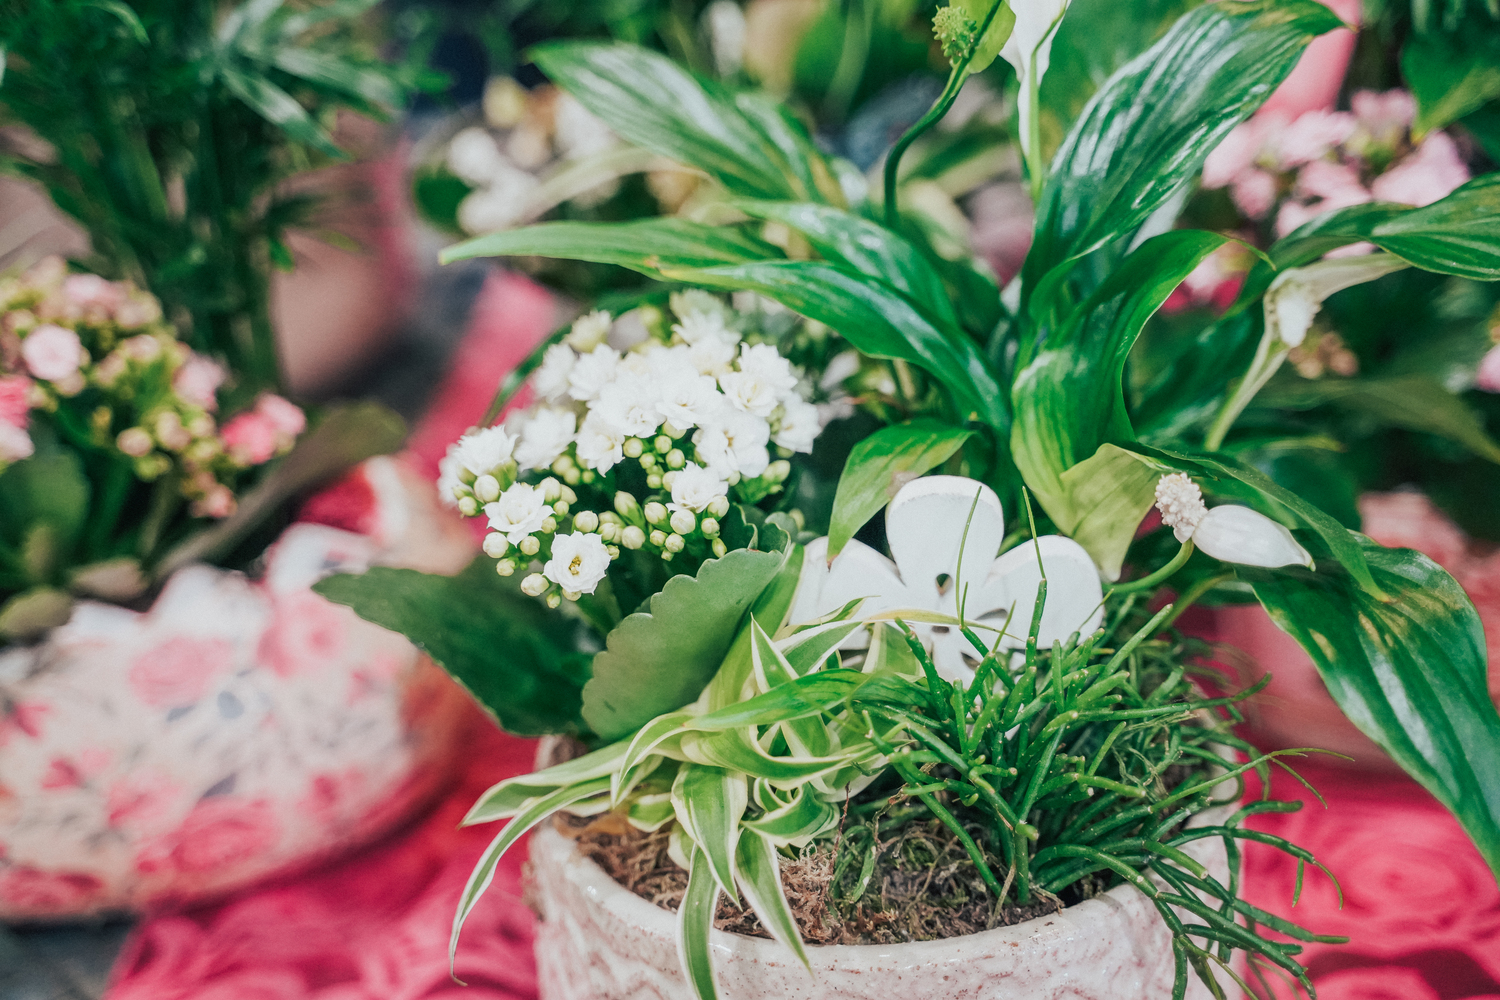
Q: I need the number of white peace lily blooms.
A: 3